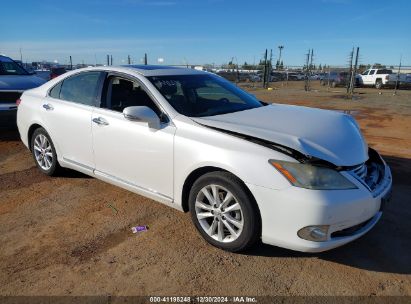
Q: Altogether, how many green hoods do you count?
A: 0